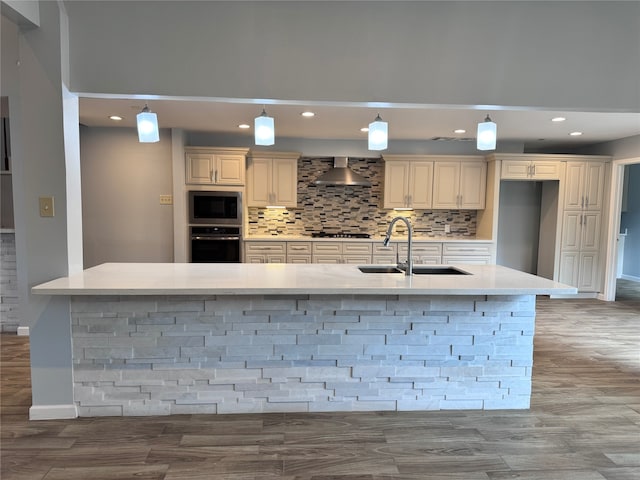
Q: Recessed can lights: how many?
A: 7